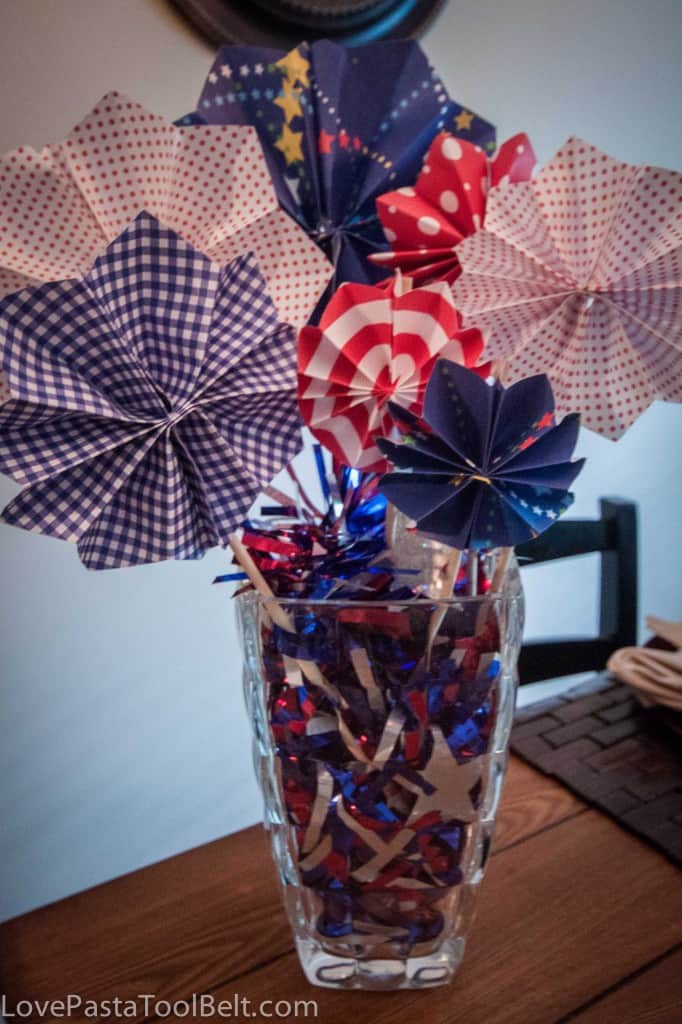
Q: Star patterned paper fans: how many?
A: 2